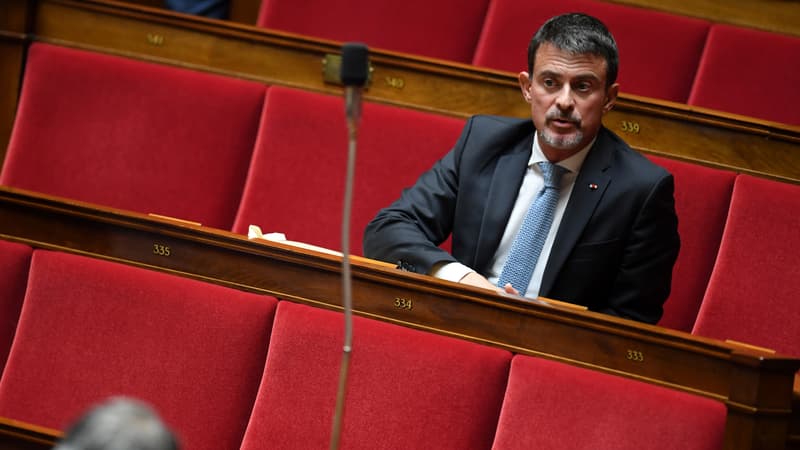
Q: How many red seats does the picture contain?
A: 11